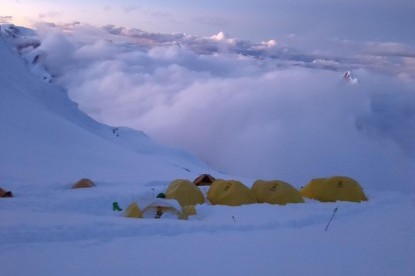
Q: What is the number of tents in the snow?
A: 8